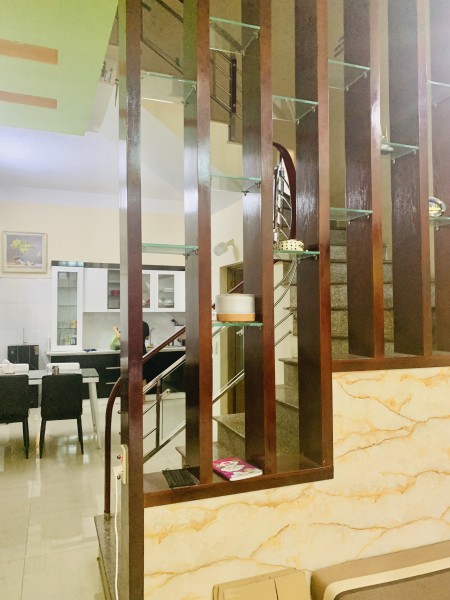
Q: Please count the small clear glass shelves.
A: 12